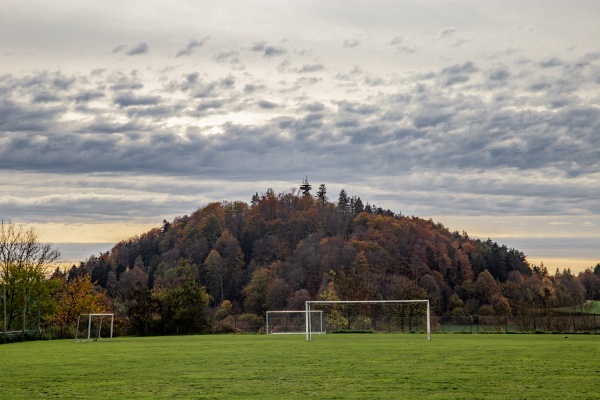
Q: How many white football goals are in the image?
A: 3